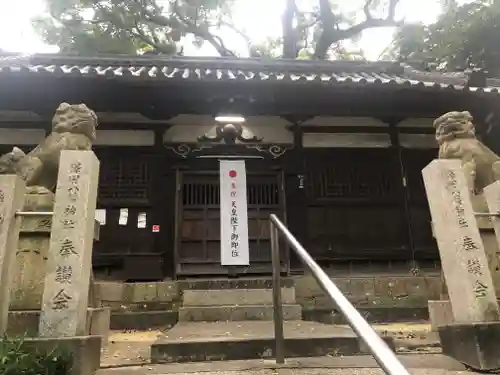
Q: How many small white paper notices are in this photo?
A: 3